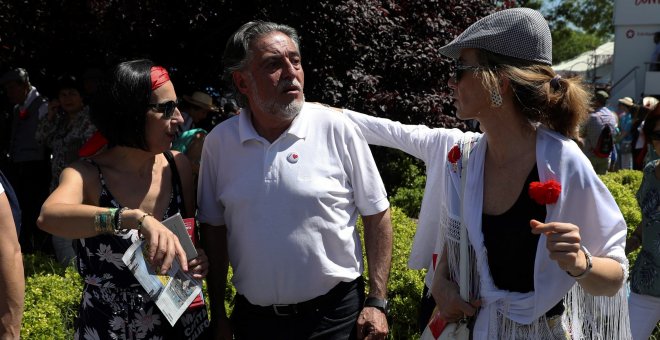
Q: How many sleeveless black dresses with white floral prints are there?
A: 1